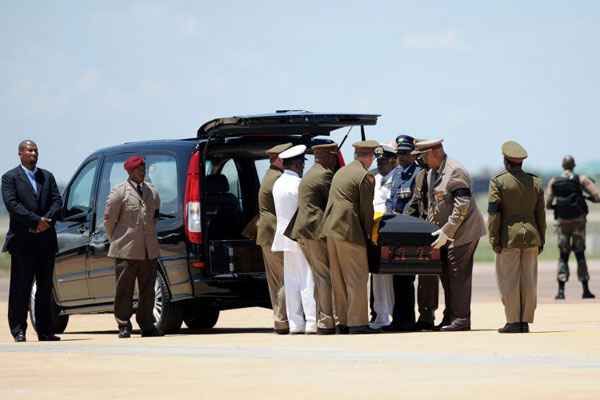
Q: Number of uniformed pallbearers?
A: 8